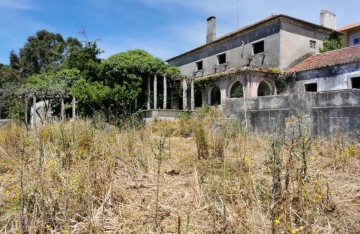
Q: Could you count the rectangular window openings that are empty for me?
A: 5